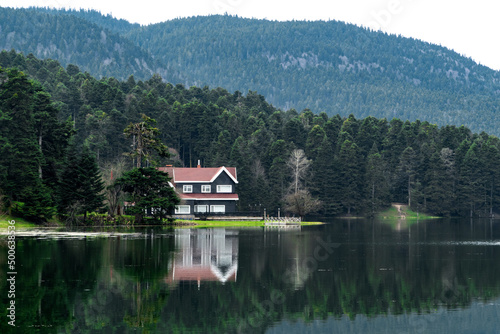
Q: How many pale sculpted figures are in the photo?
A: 0